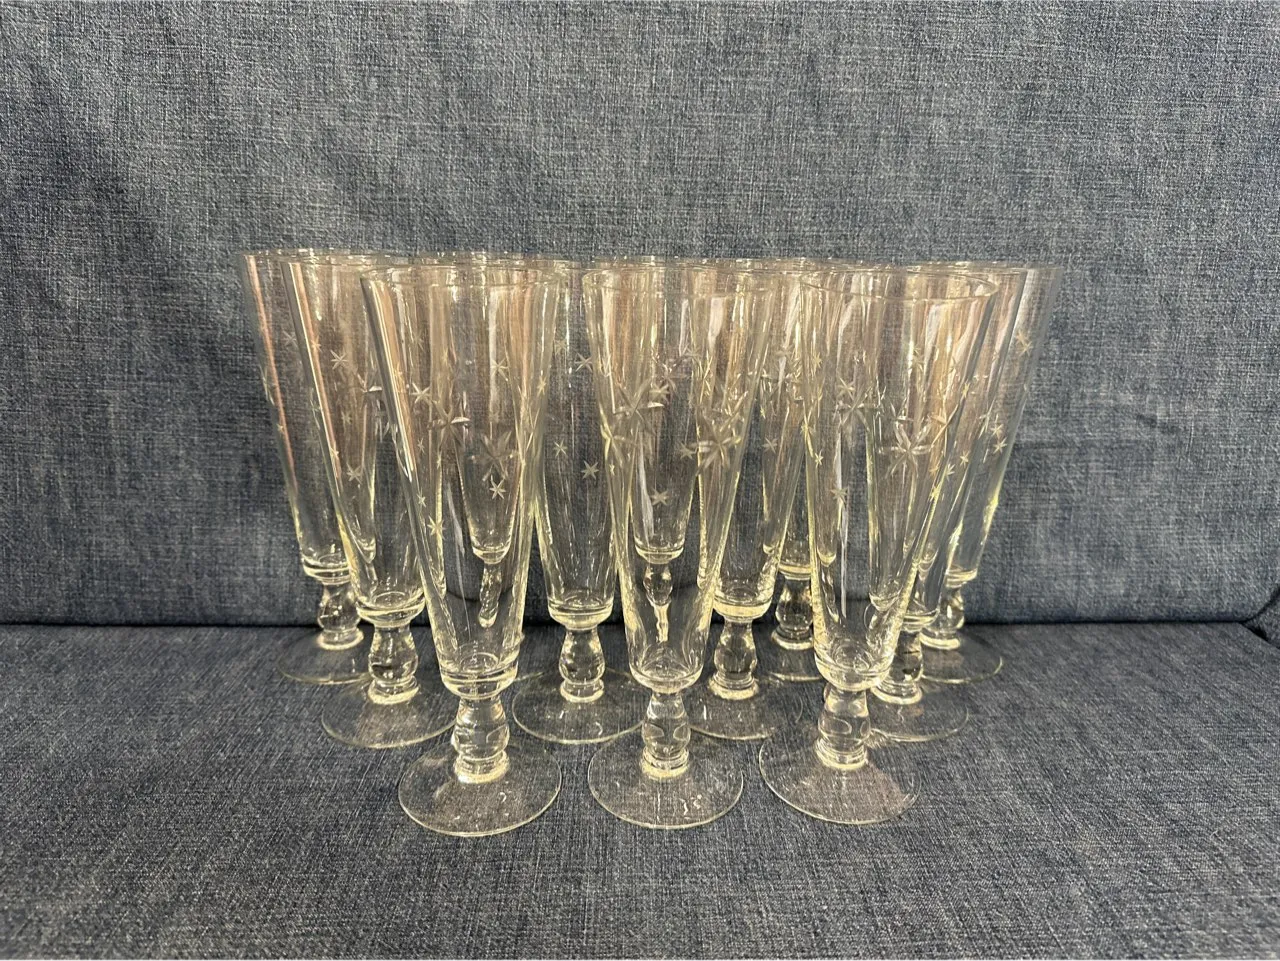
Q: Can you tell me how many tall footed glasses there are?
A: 12